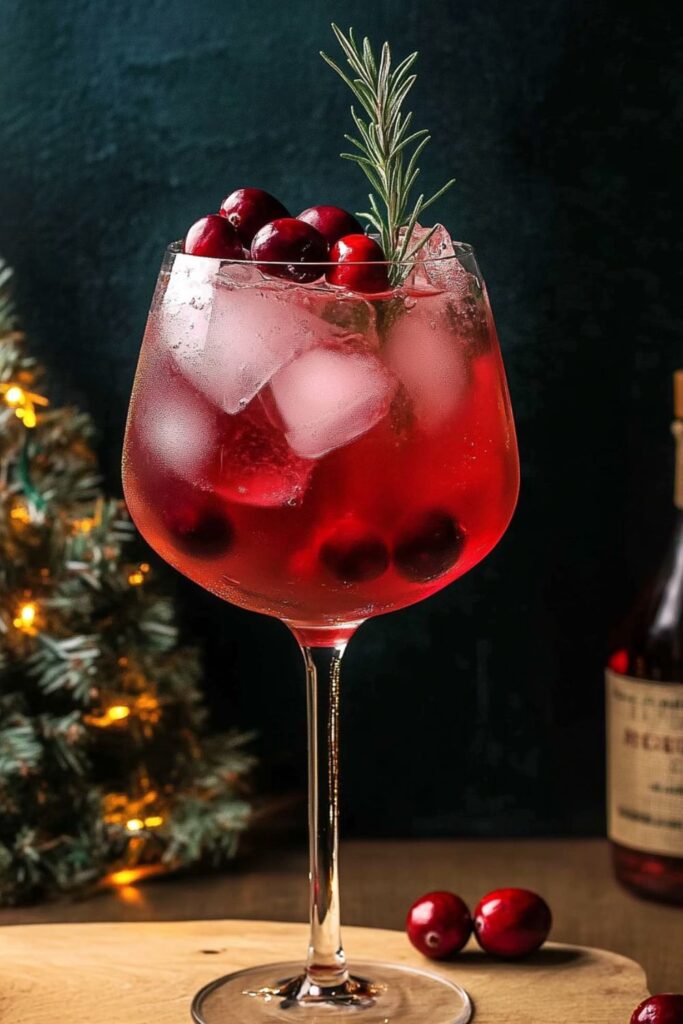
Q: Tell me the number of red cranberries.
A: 11